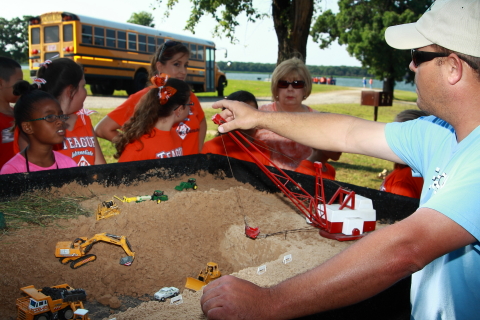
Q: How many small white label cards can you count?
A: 3